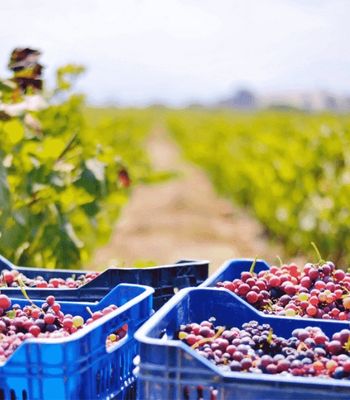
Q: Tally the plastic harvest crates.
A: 4